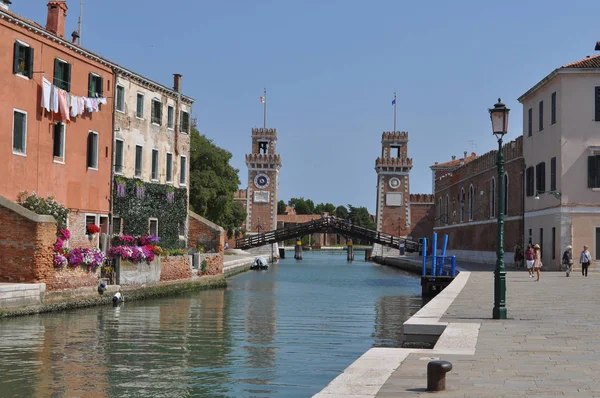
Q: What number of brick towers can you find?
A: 2